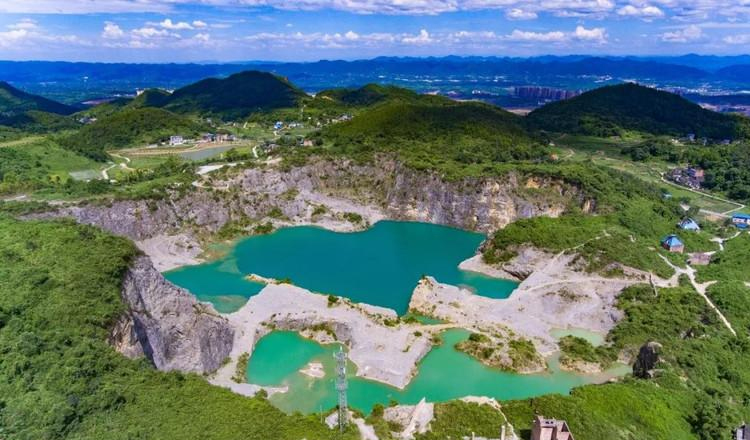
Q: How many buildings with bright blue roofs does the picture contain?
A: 3